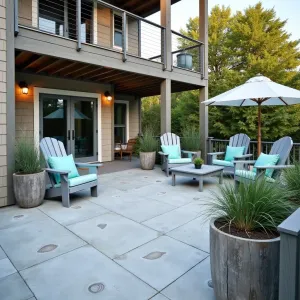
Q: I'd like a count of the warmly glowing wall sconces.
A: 2